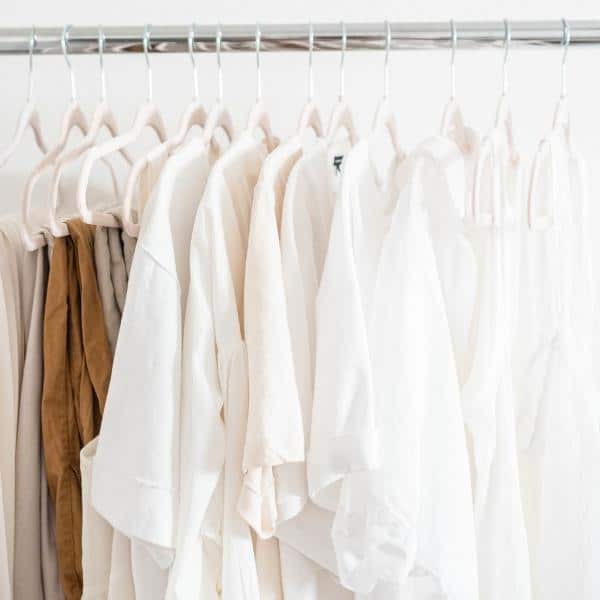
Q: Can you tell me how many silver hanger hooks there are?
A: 13